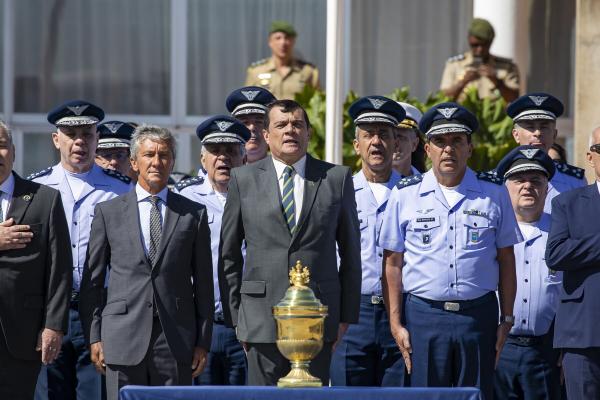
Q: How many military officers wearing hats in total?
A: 11